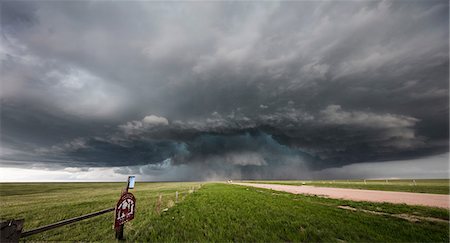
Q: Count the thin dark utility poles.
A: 0